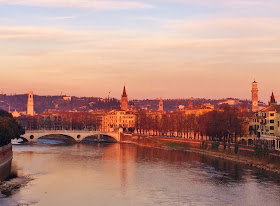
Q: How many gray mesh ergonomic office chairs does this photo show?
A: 0